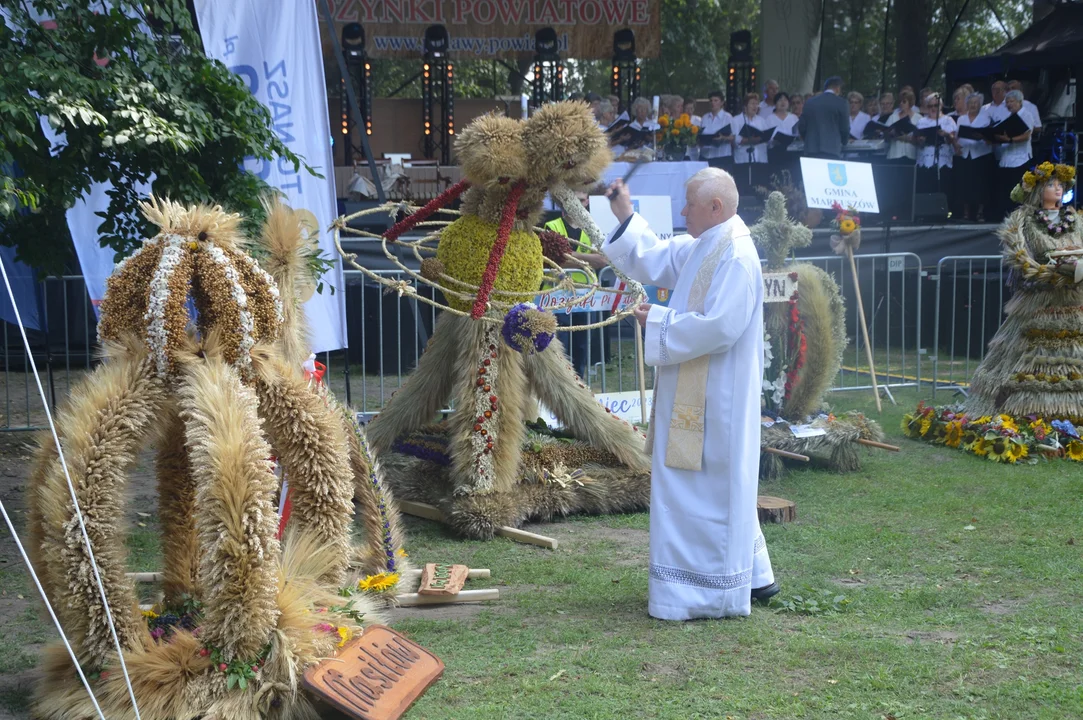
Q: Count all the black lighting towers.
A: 5